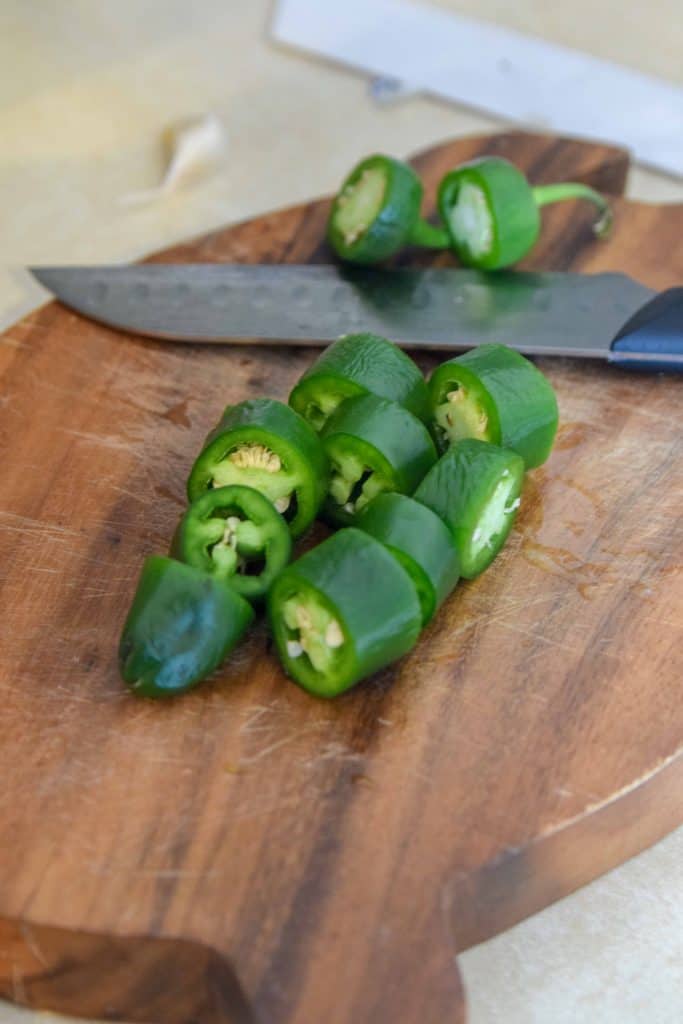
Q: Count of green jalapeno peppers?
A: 11